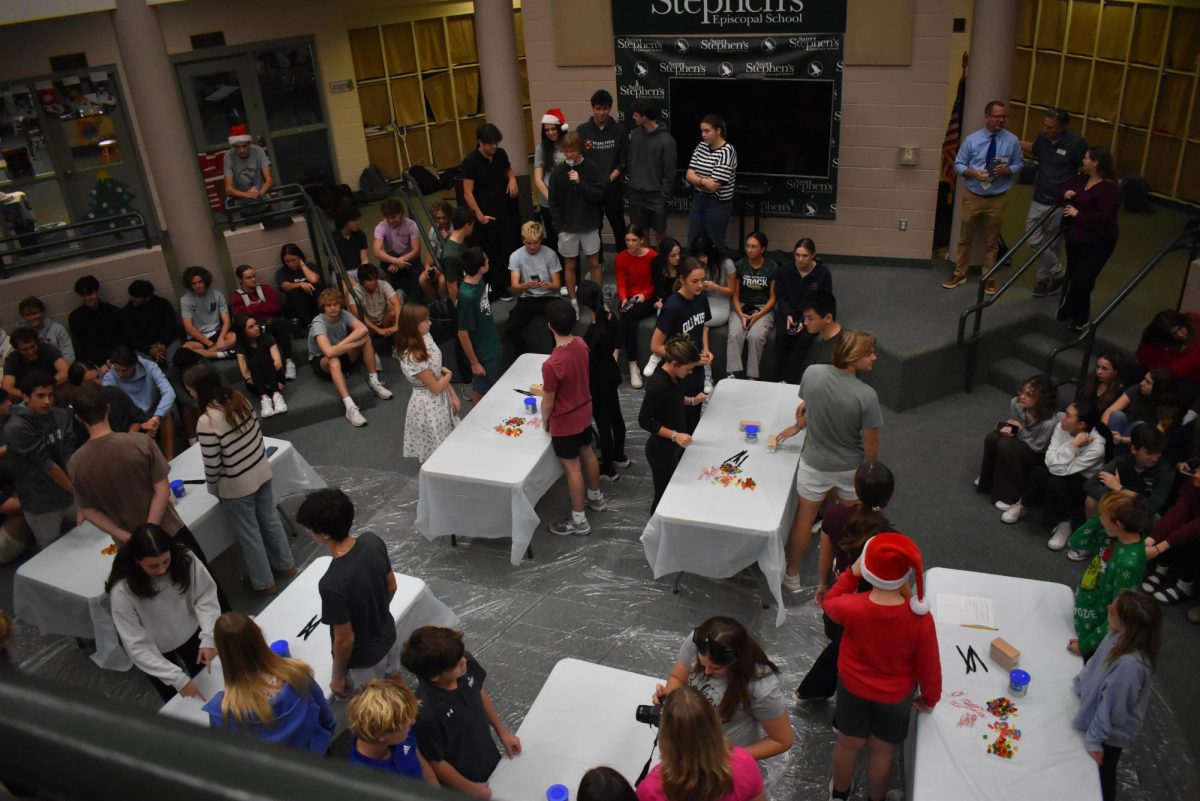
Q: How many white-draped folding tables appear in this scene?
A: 6